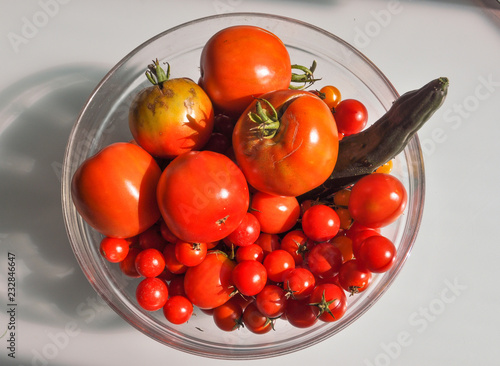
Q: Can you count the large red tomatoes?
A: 4